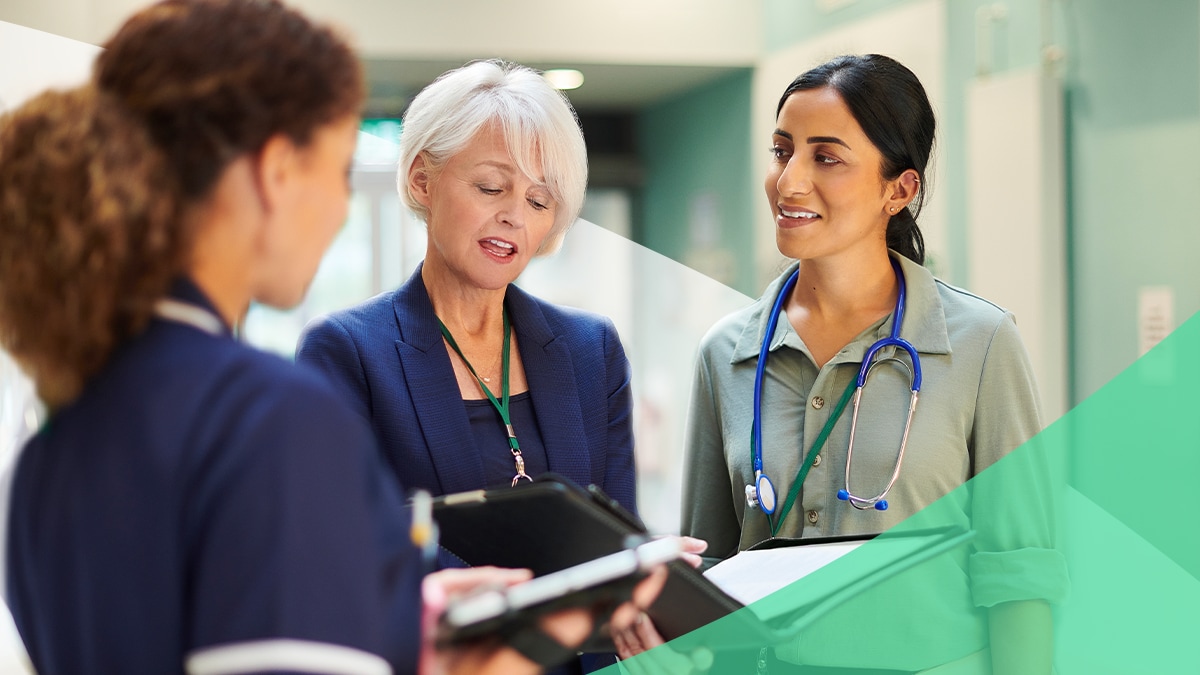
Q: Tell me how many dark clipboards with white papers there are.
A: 1